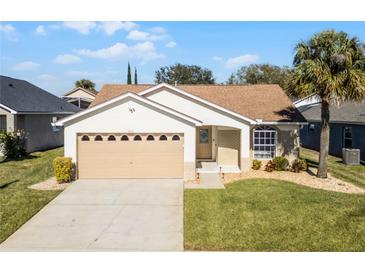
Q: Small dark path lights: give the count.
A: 3